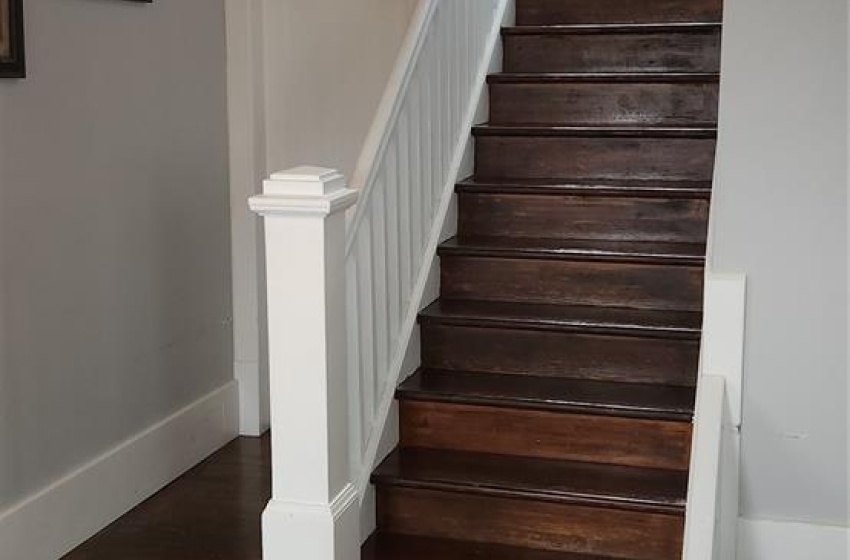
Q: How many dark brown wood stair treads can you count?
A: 9